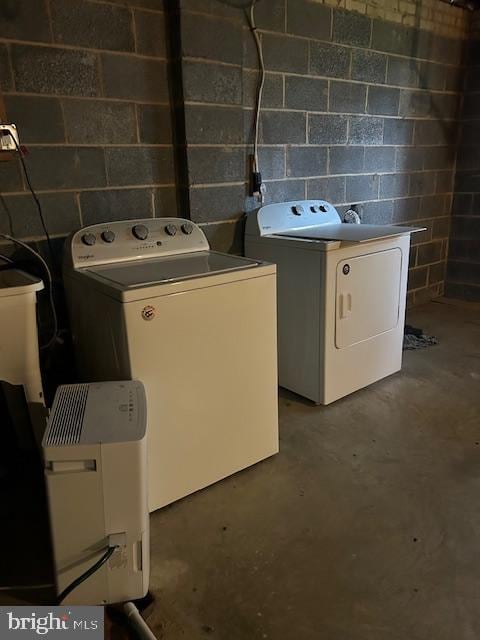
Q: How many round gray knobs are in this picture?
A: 8